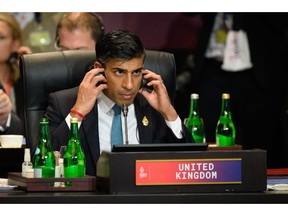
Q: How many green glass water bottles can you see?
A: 4